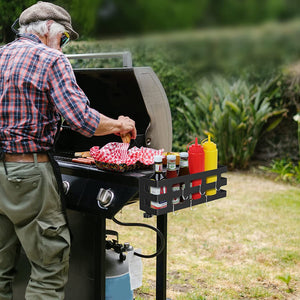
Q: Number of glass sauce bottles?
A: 3